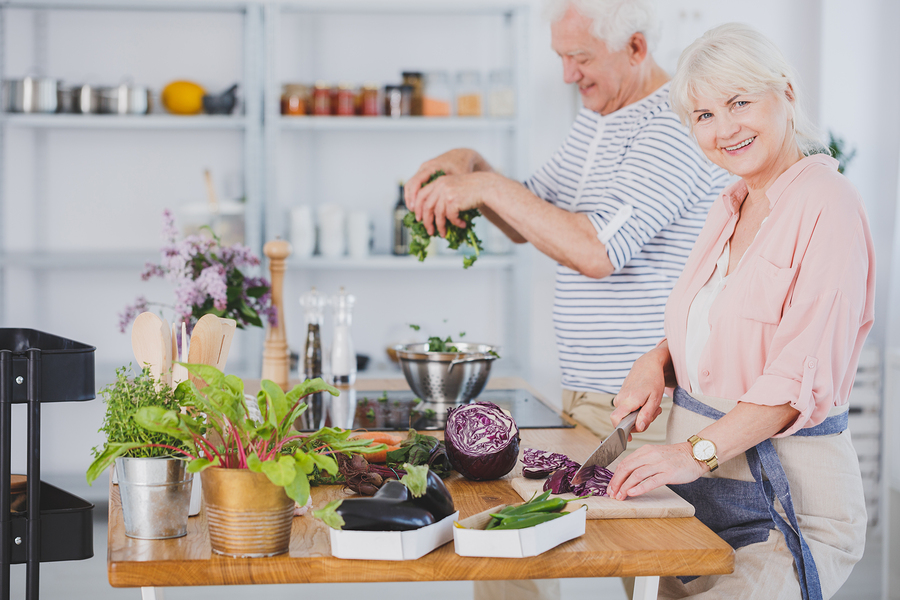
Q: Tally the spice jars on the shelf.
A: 9